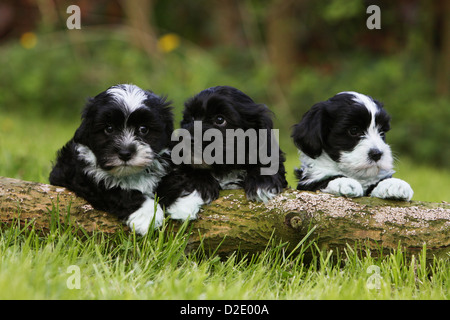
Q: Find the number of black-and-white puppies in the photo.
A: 3